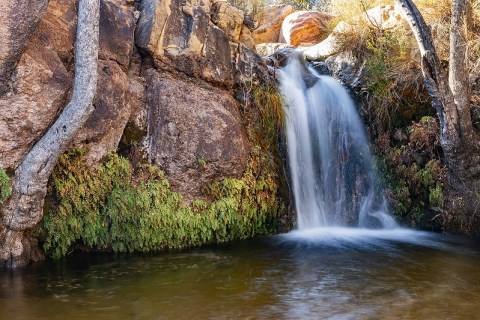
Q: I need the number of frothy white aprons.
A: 1